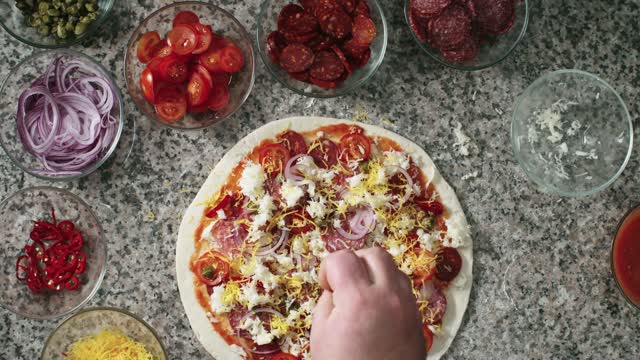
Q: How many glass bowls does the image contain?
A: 9